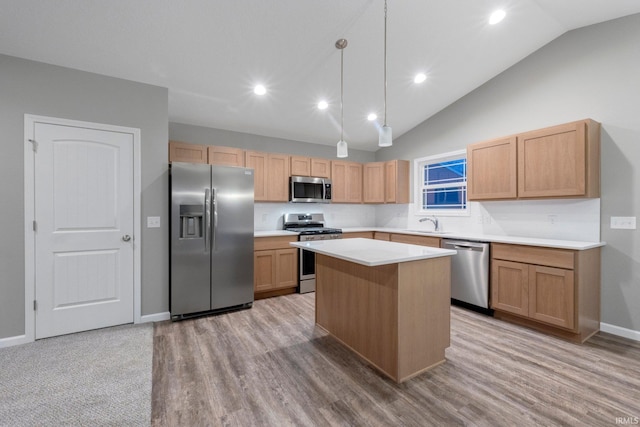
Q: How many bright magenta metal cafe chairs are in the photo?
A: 0